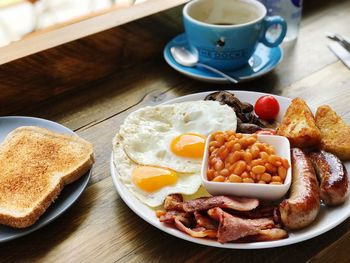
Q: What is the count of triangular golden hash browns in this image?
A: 2